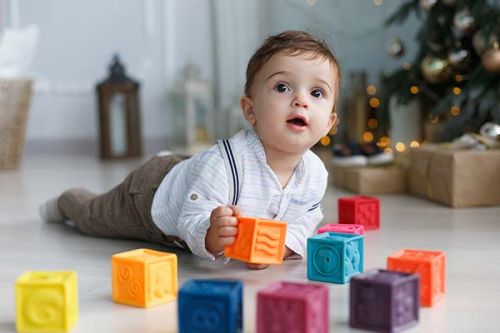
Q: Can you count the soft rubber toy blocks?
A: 10